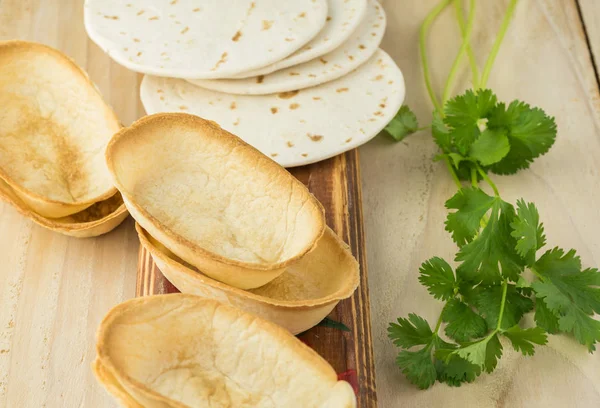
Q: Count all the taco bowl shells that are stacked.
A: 6